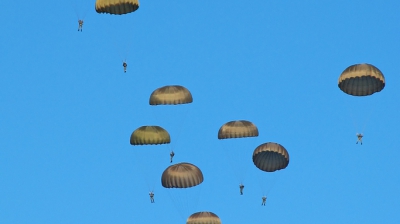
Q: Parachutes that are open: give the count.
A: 8